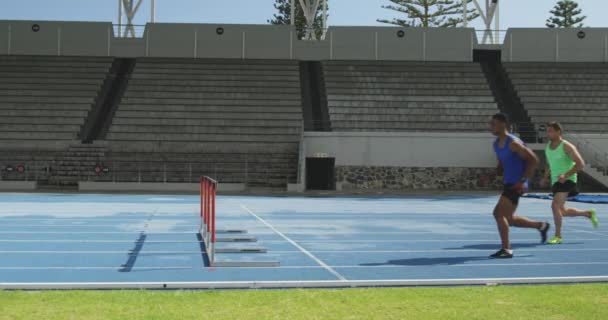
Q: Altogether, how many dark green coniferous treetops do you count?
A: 3